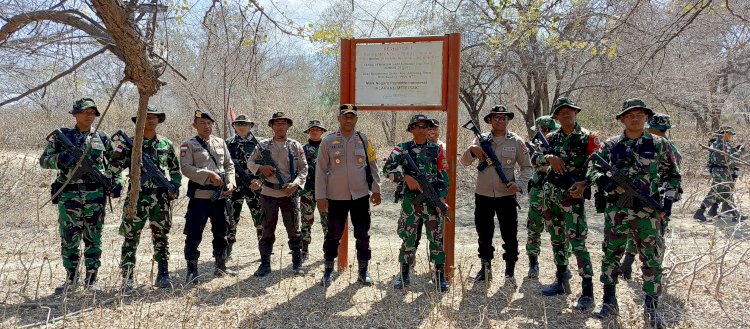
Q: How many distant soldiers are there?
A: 1